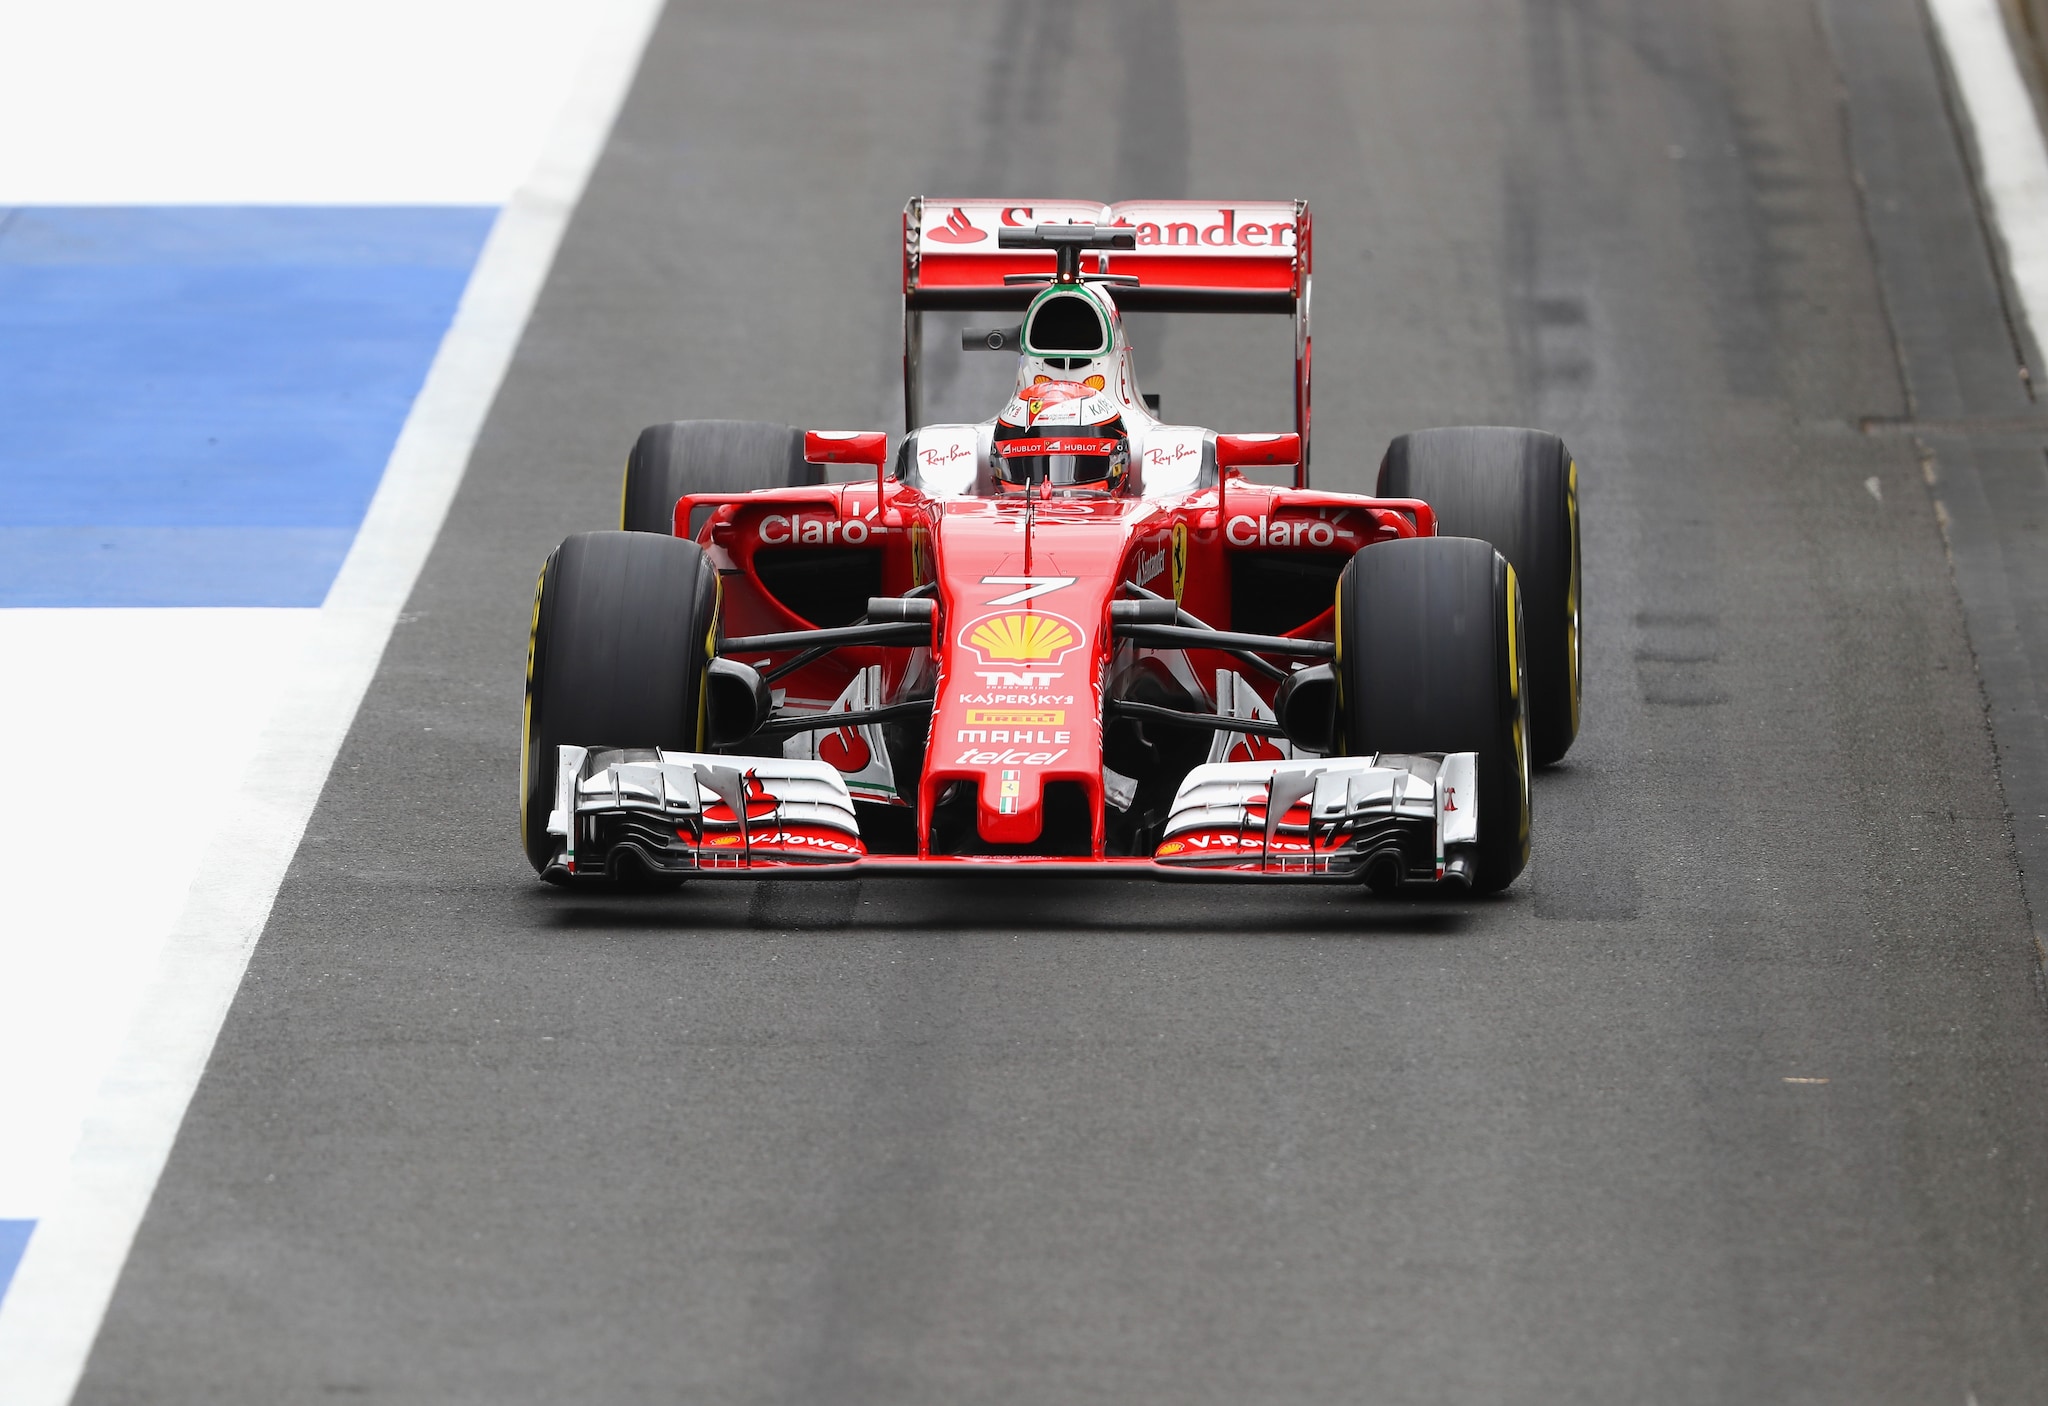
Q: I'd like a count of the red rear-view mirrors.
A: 2